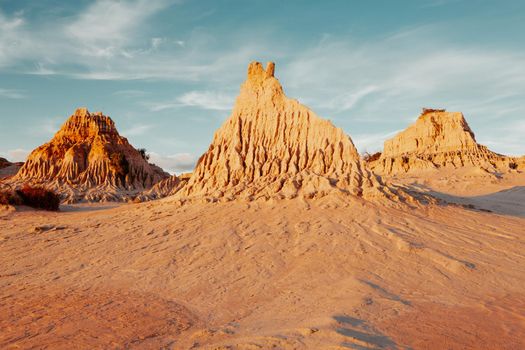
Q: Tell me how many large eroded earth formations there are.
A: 3